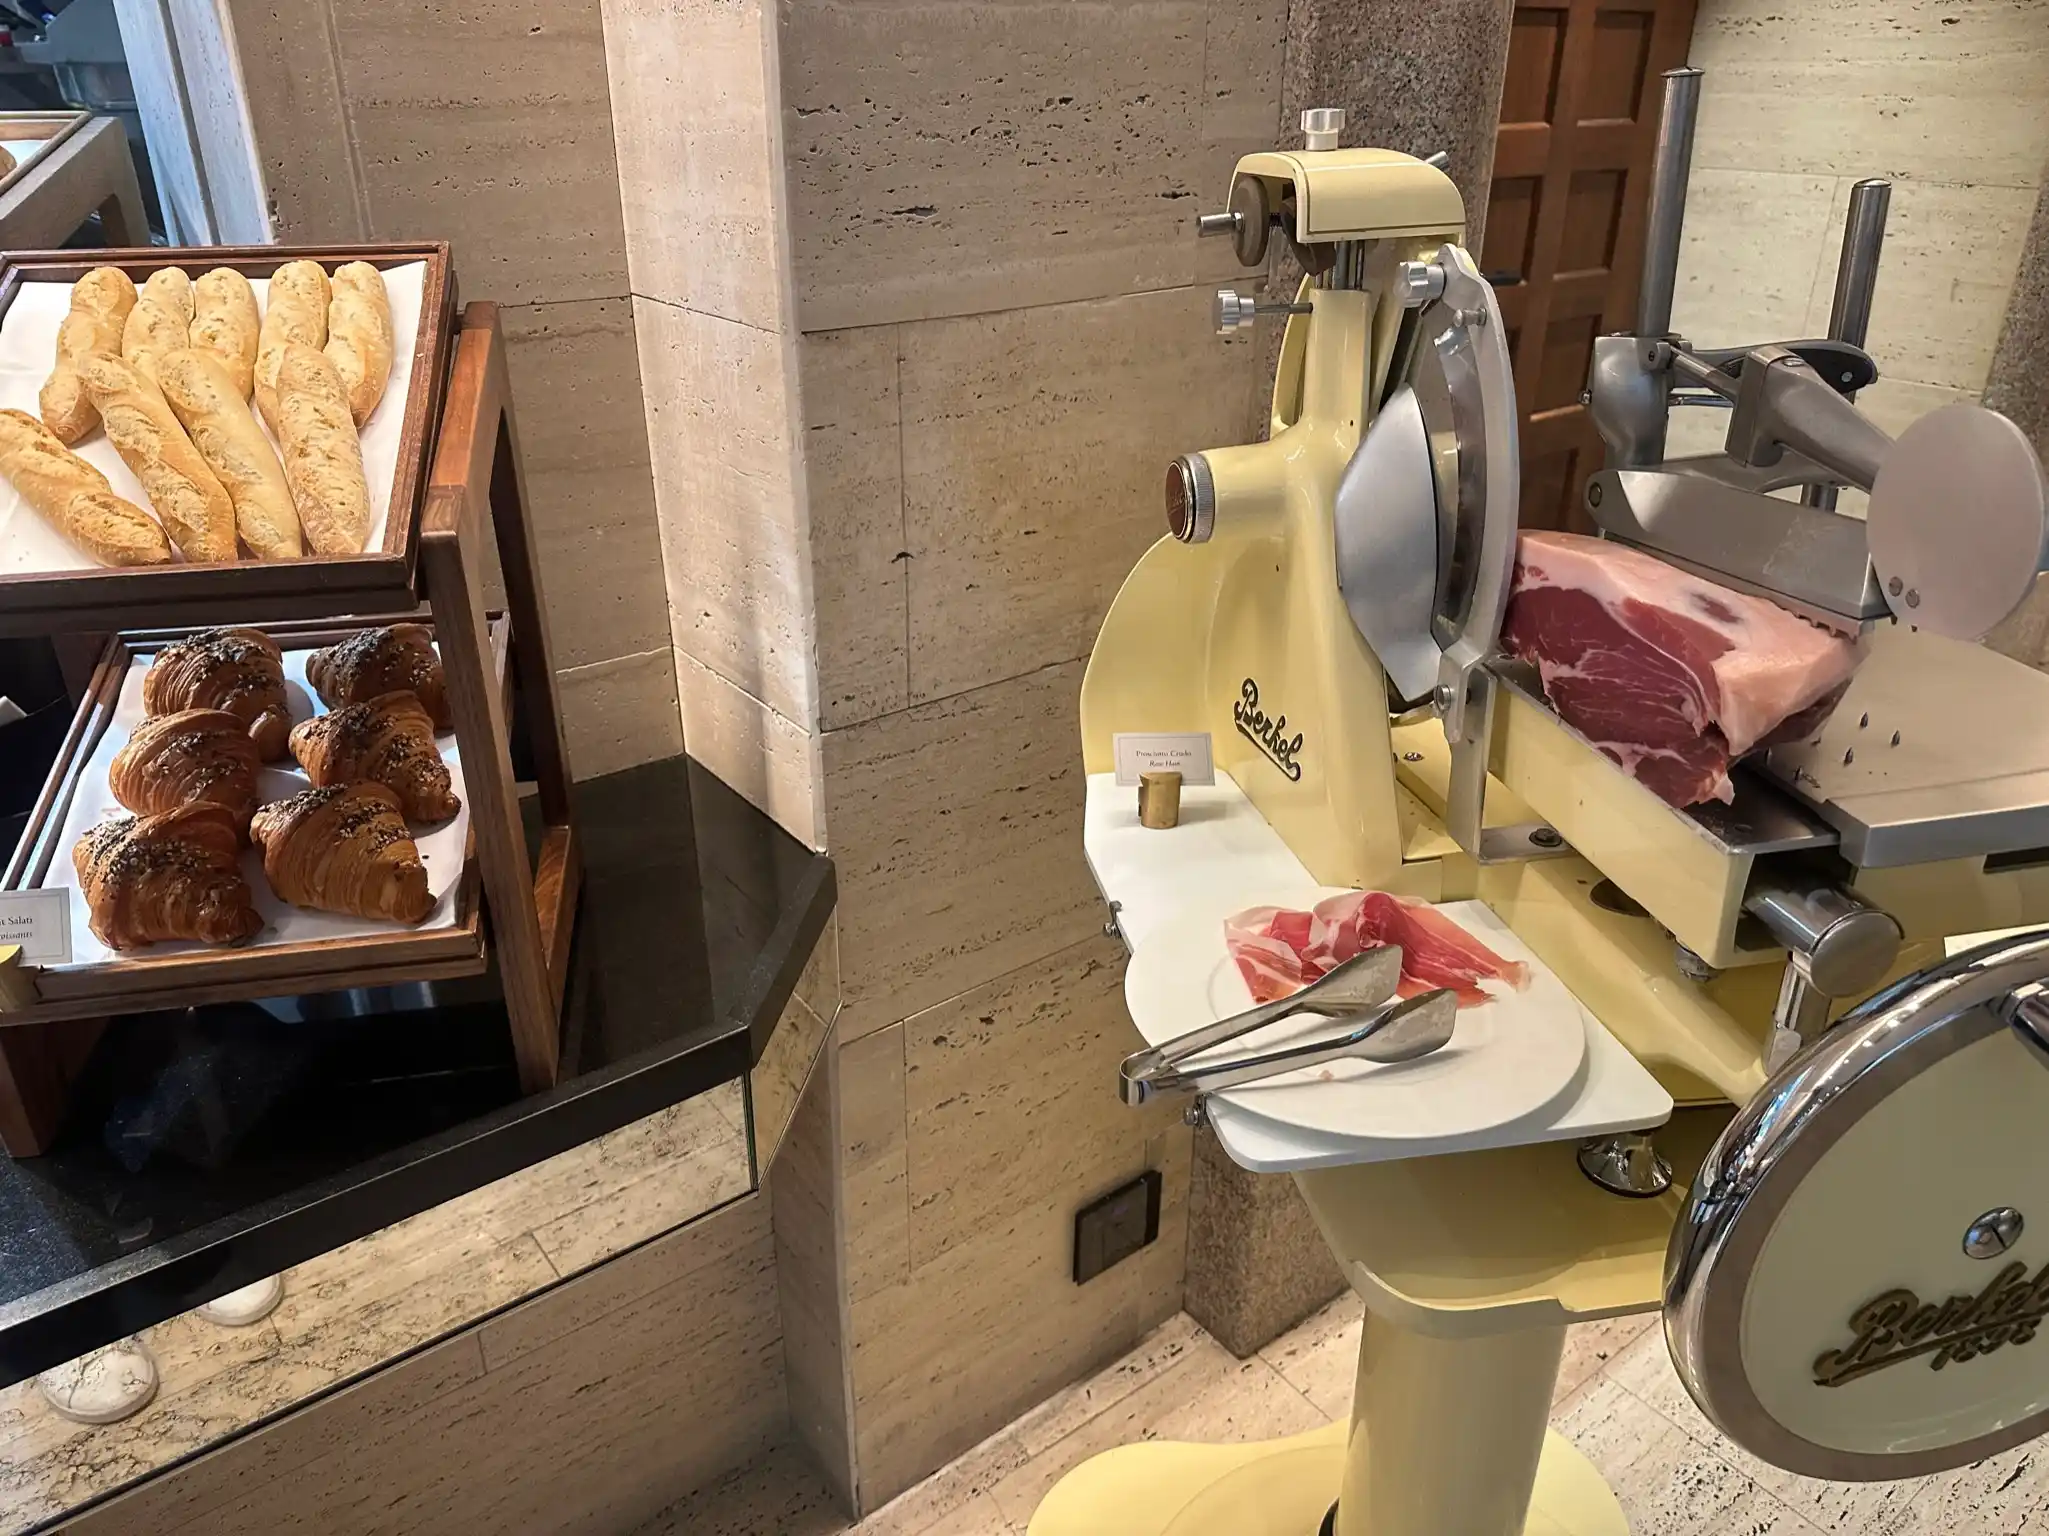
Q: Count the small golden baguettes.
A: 9